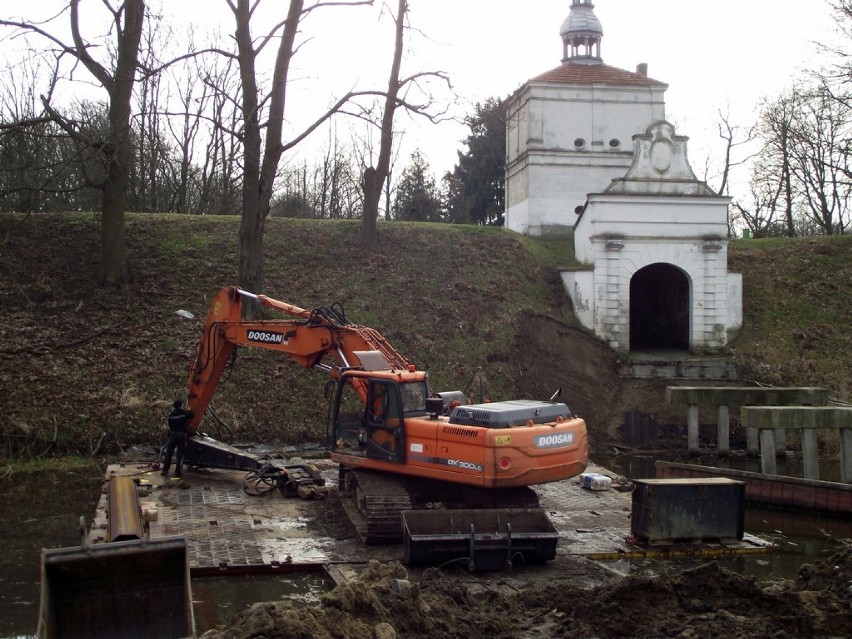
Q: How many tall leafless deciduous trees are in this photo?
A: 3